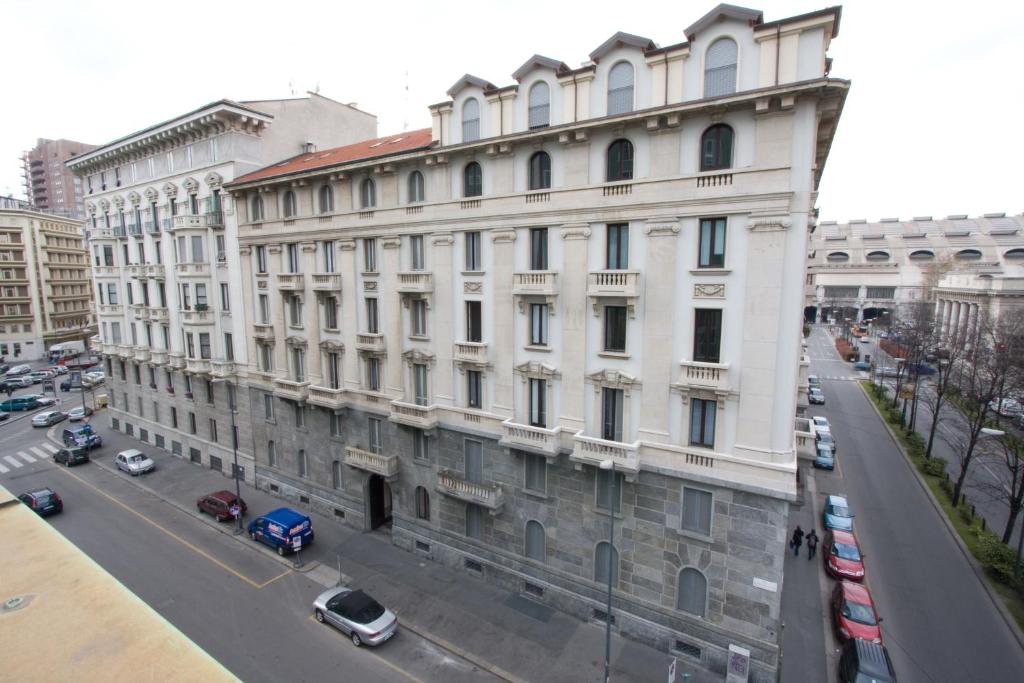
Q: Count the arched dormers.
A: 4